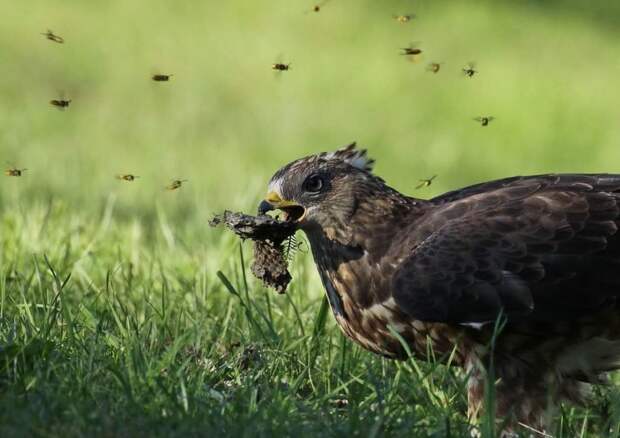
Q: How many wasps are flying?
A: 14